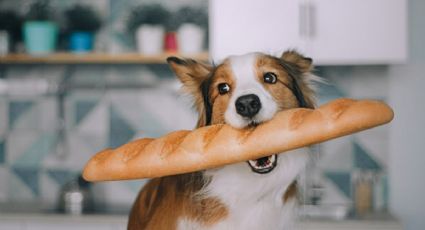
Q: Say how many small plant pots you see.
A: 6